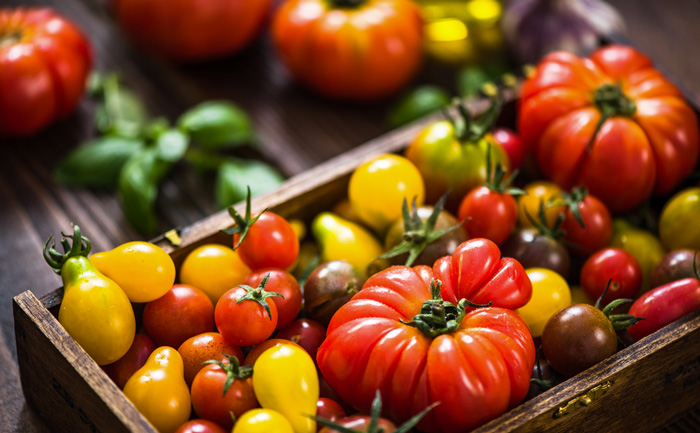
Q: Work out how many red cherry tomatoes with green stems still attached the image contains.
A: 5